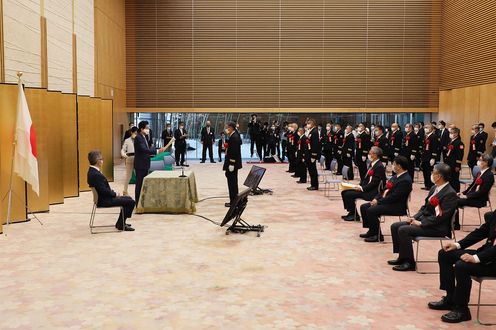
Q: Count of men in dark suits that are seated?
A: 6